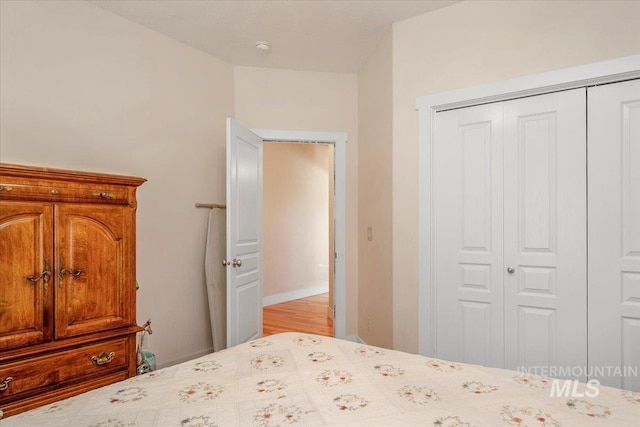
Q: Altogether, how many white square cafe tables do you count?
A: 0